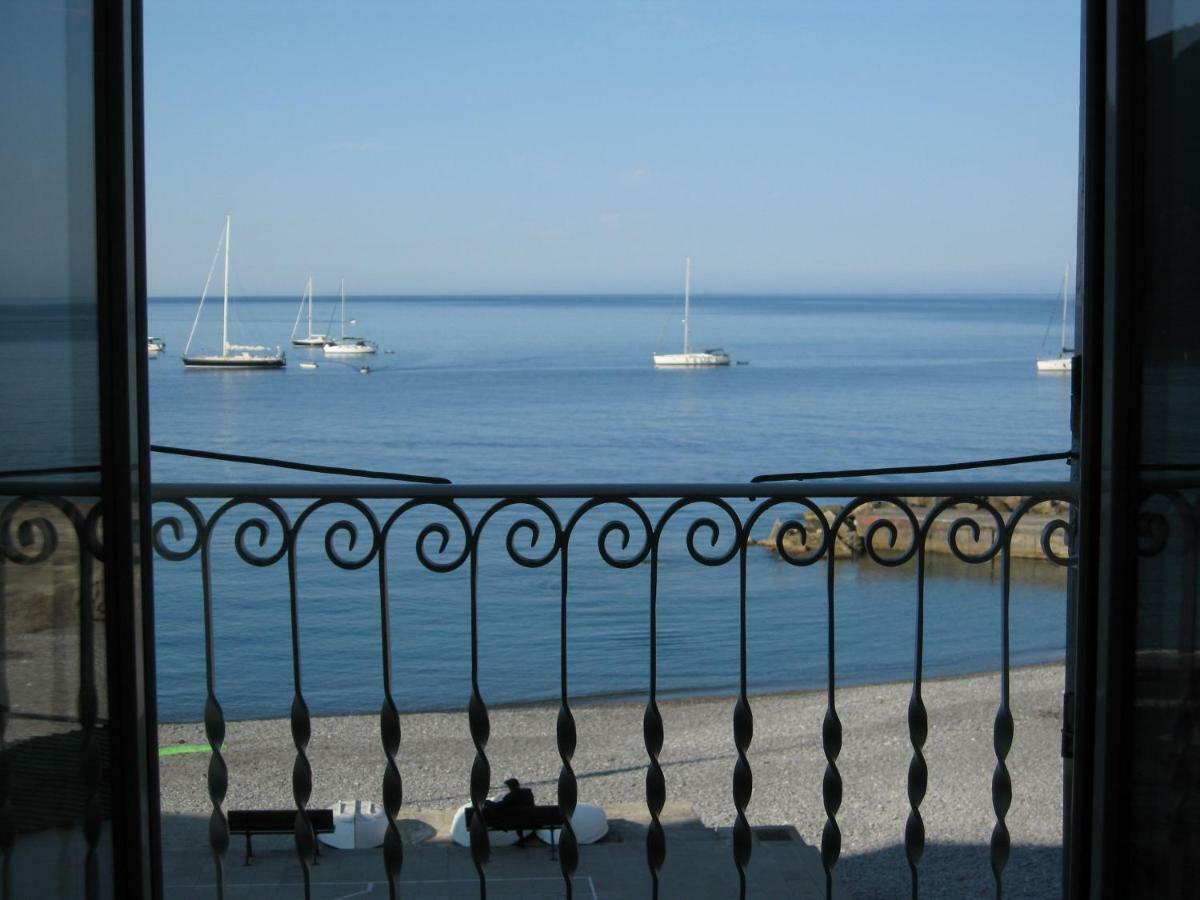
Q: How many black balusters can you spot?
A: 10